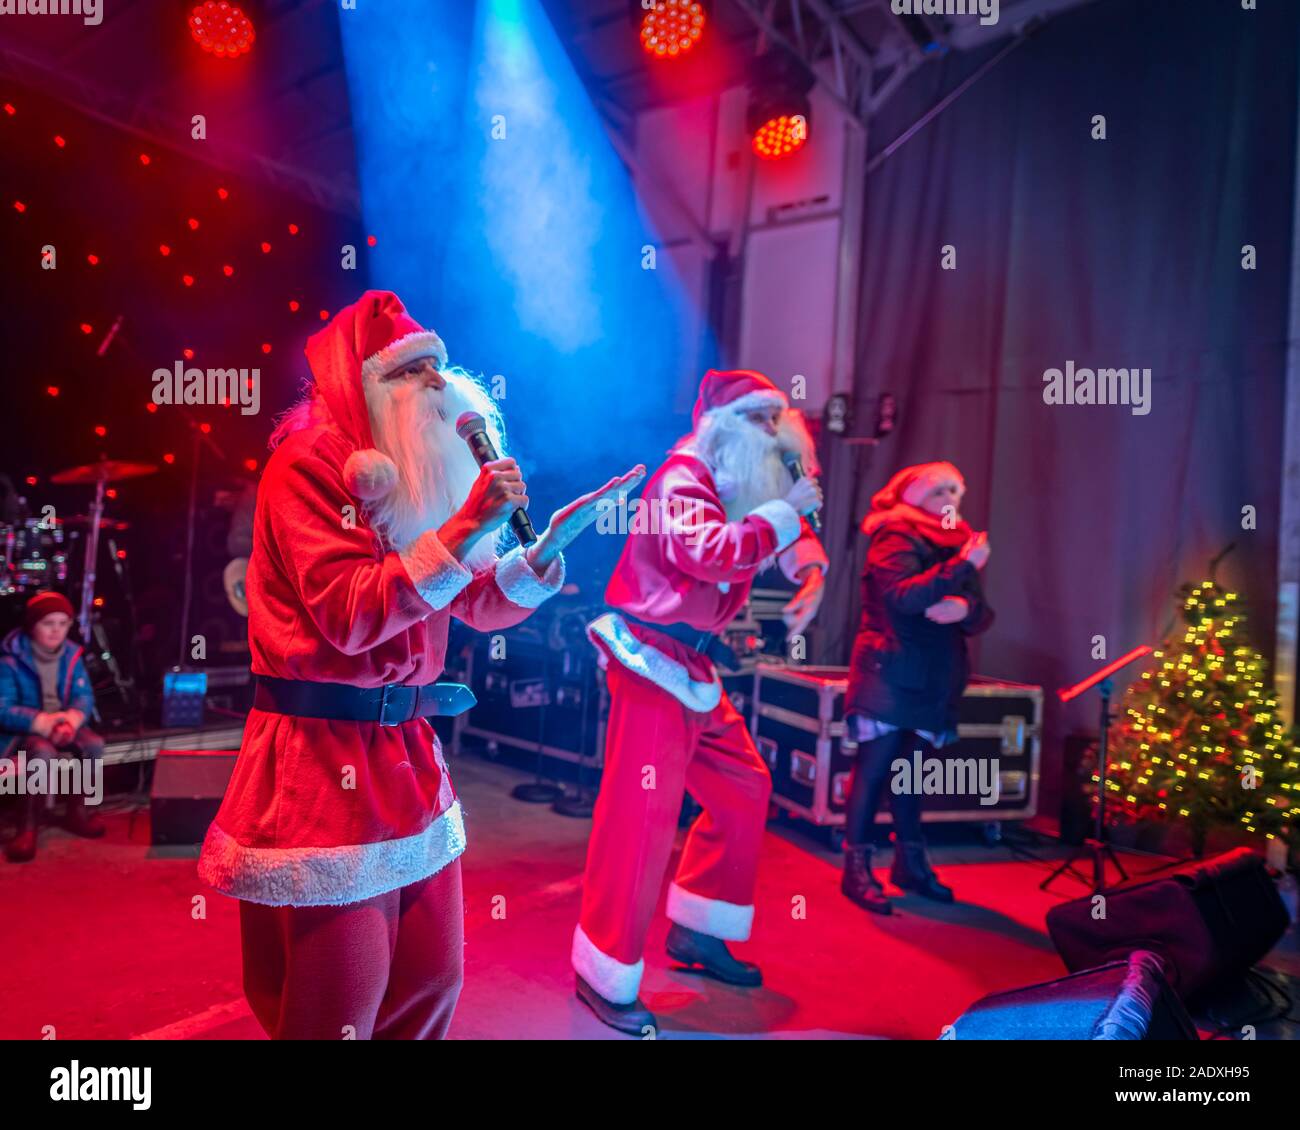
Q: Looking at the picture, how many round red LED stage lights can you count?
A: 3